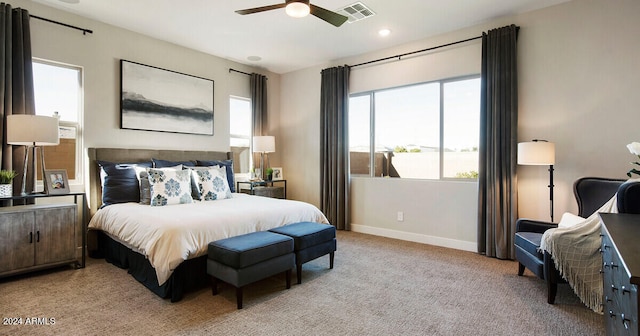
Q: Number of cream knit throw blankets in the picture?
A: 1